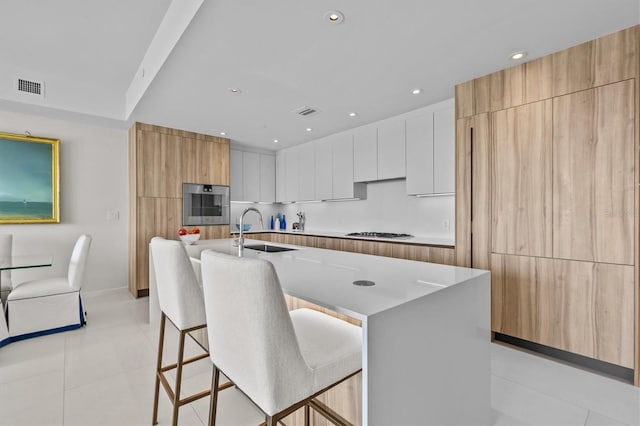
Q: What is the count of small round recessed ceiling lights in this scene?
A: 8